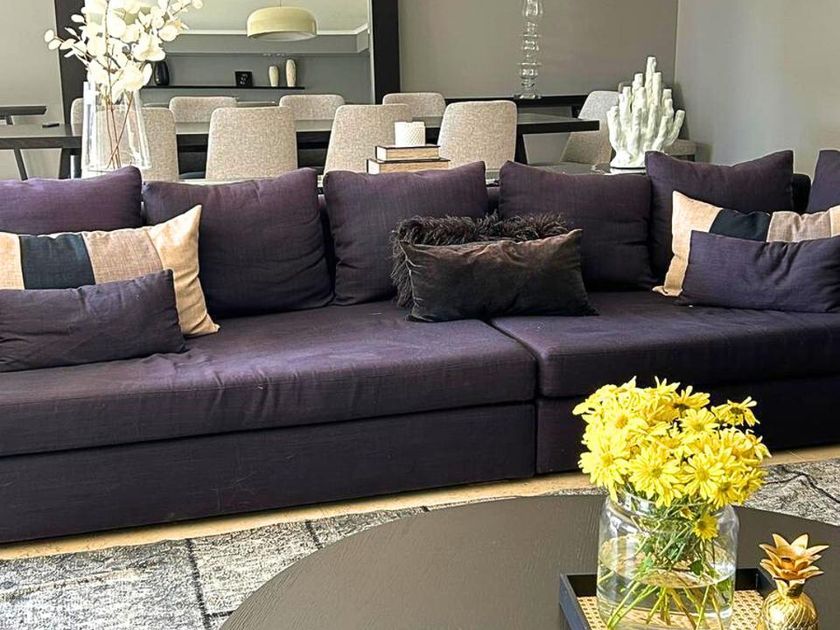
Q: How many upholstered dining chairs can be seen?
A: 9